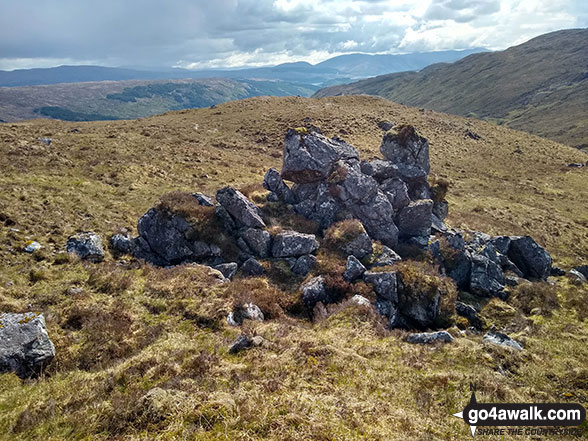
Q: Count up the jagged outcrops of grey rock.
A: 1